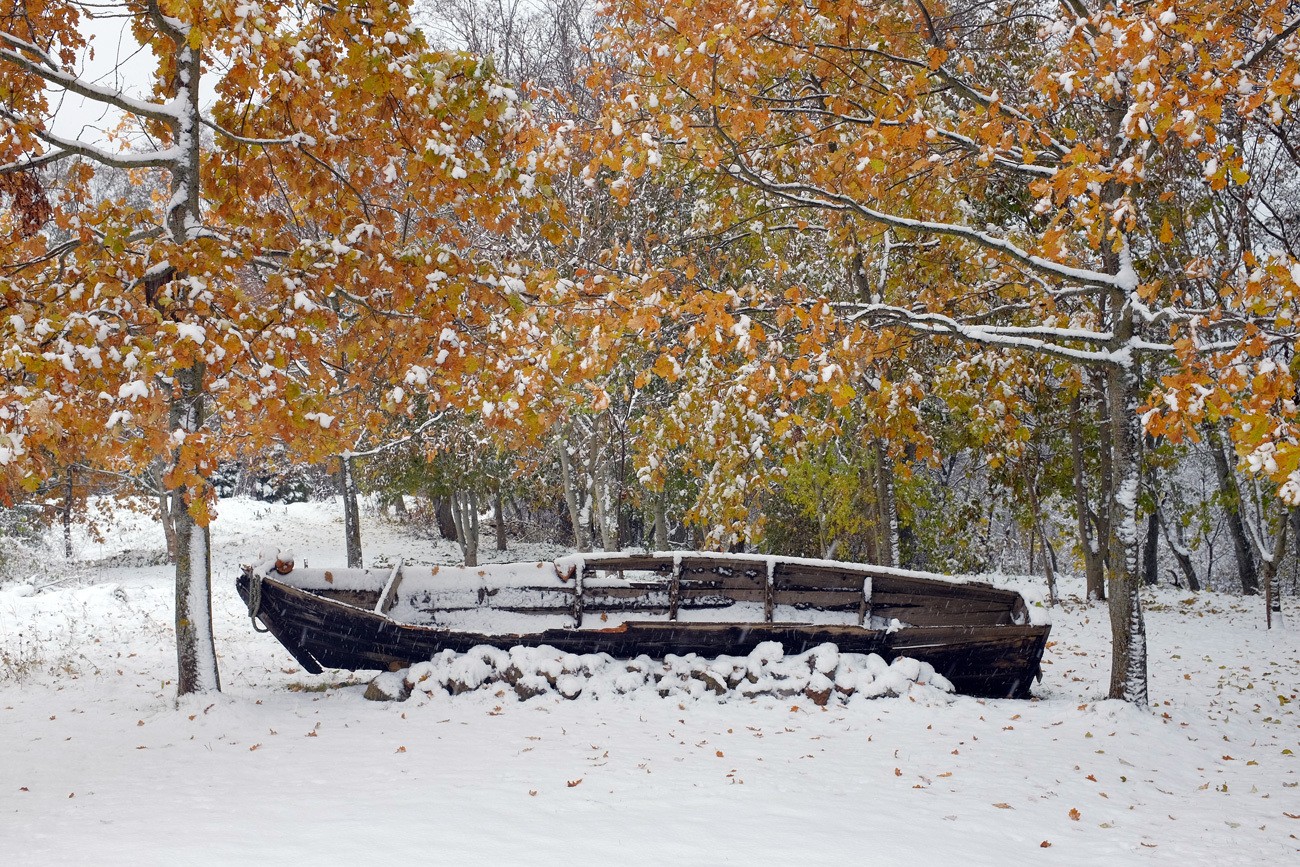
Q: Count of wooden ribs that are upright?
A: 4